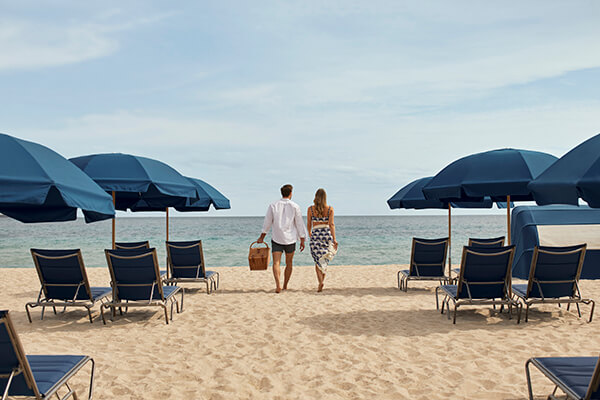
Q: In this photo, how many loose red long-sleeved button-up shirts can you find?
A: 0